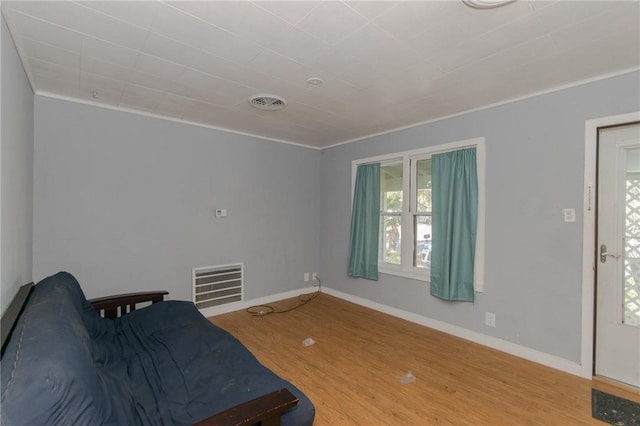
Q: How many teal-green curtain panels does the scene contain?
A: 2